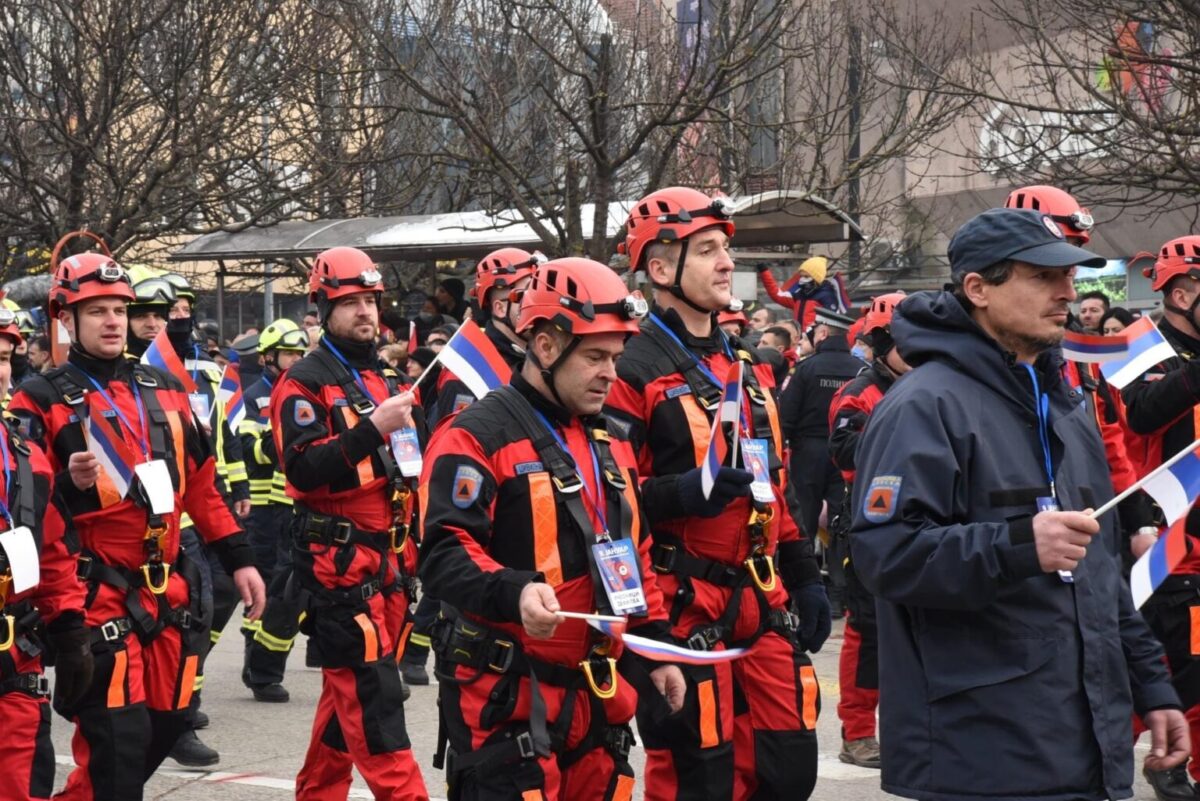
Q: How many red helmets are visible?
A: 10